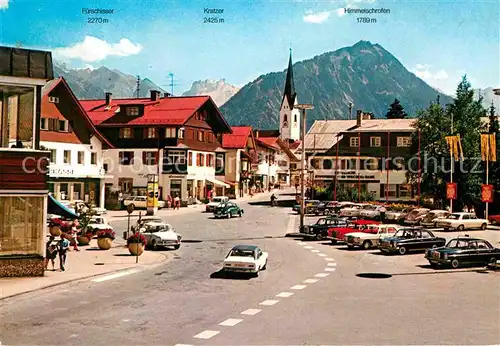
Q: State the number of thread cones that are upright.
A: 0